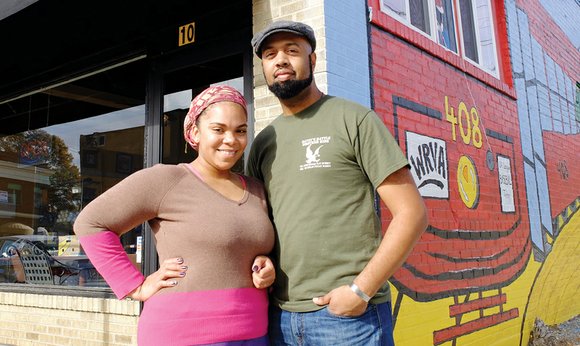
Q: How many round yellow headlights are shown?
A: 1